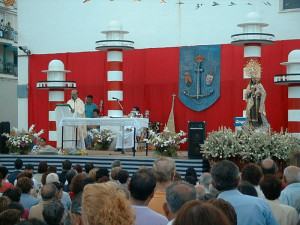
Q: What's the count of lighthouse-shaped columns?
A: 4